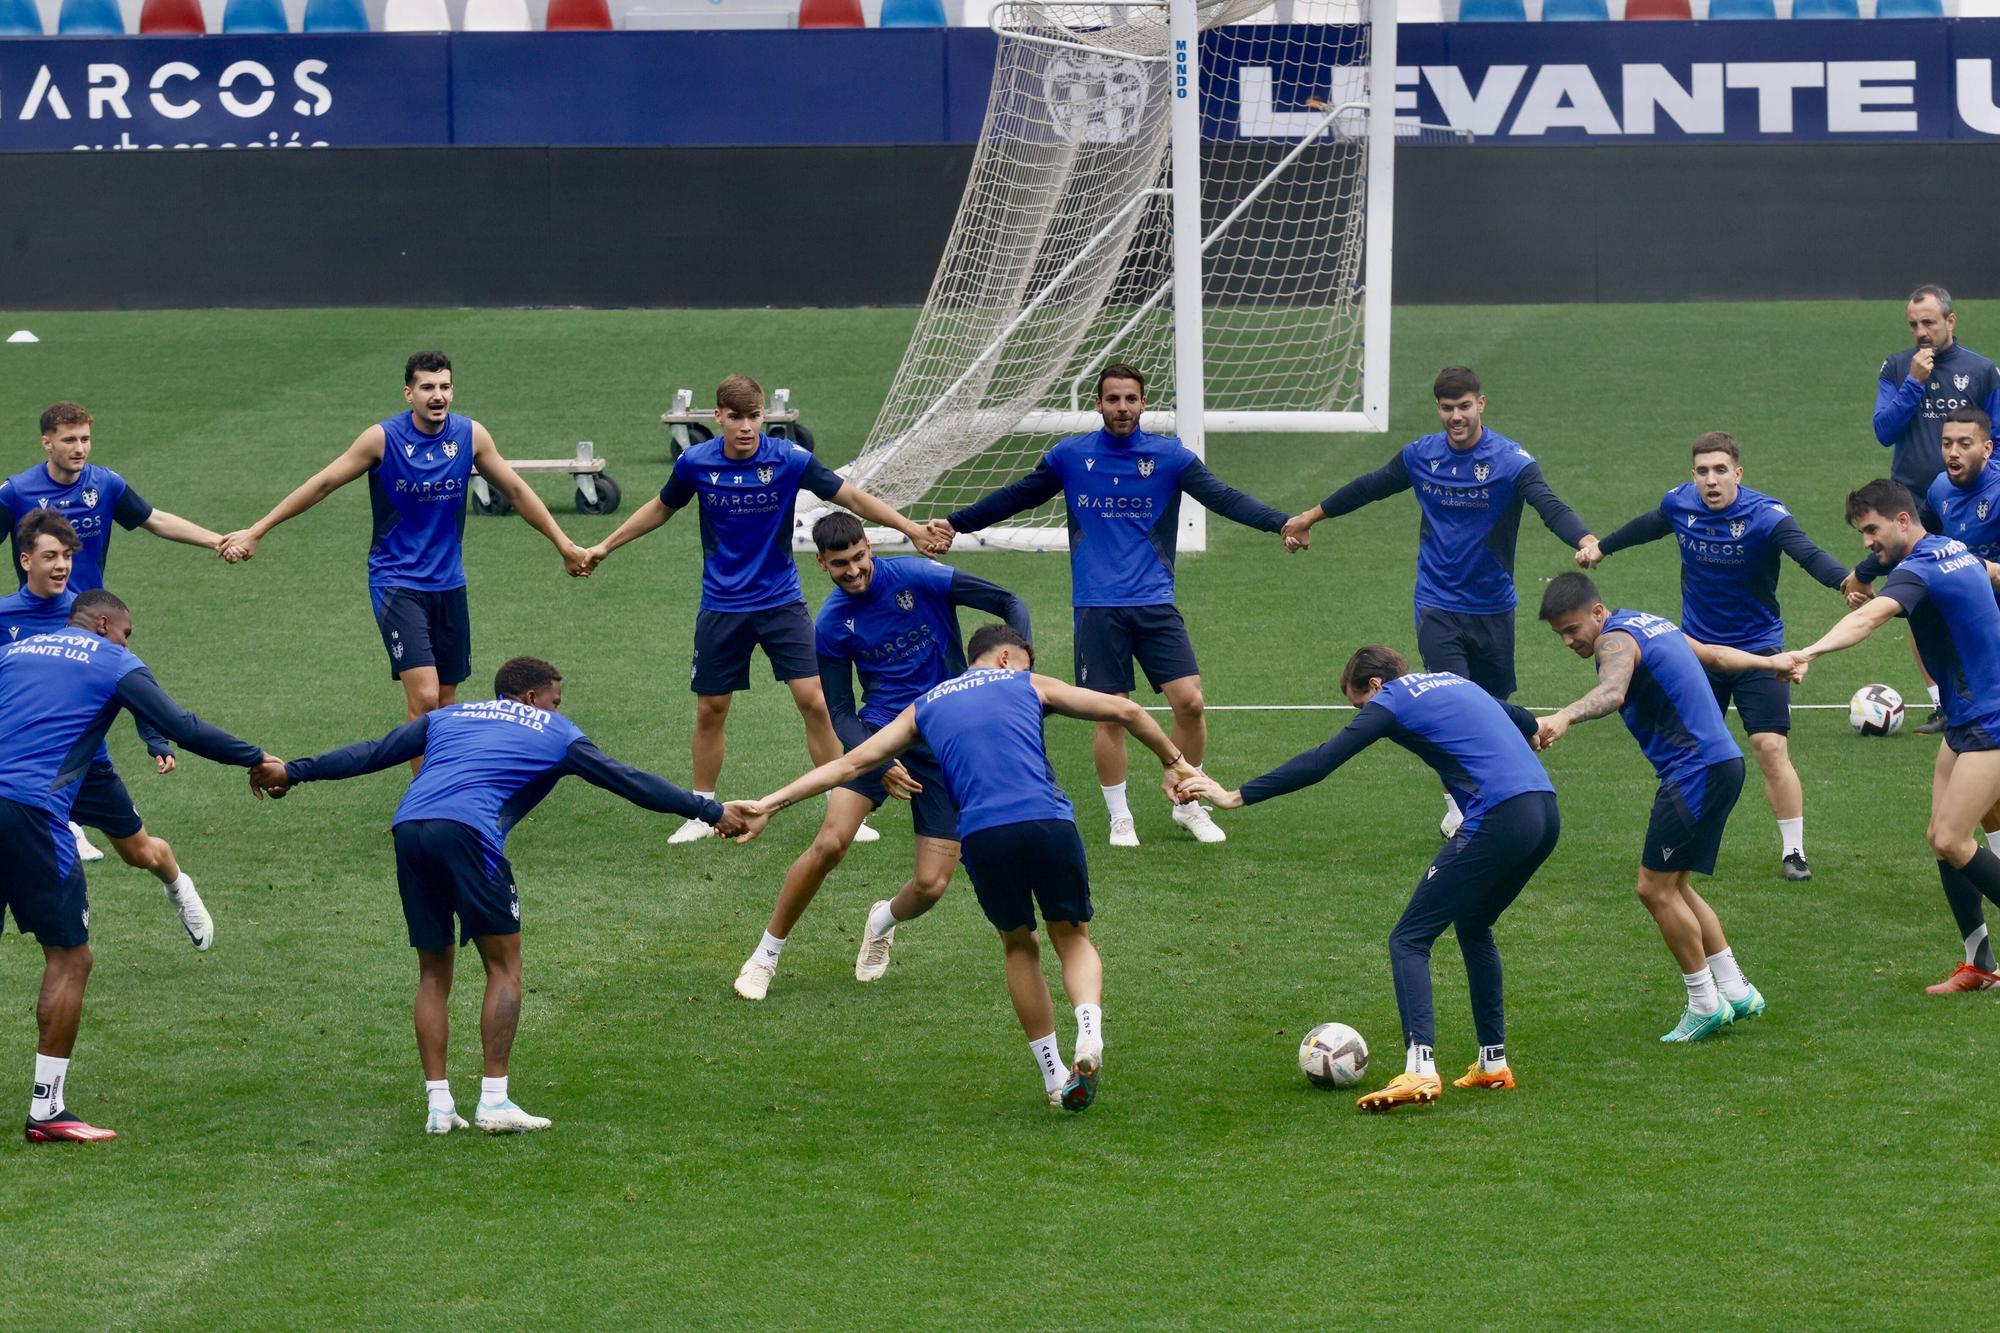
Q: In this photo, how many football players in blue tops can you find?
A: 15